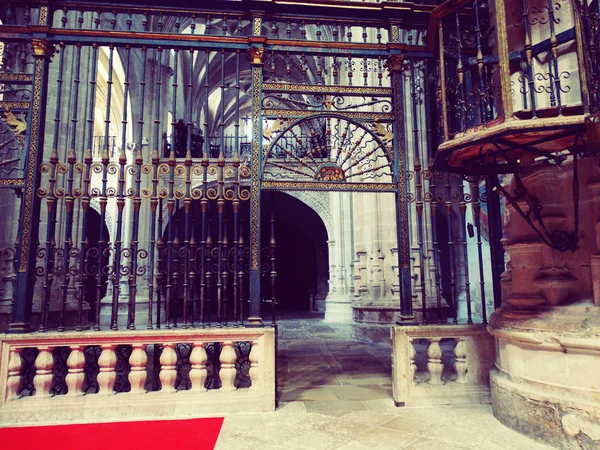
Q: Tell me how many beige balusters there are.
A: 12